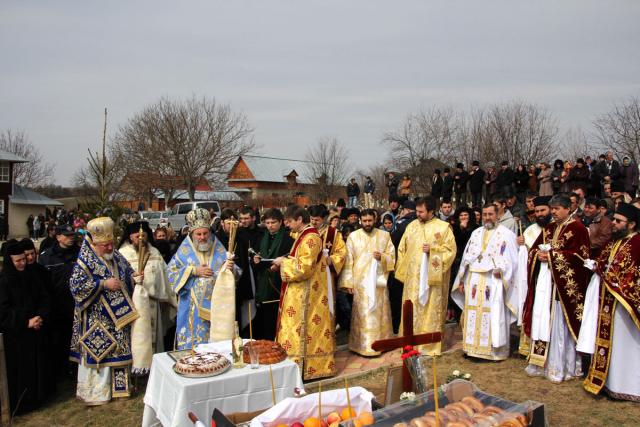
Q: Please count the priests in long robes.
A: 11